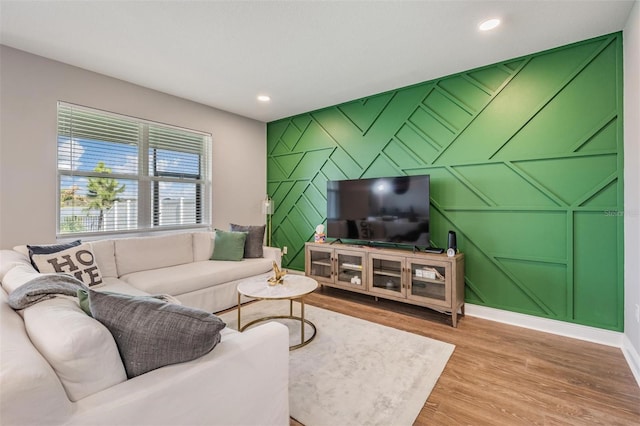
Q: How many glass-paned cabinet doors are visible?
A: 4